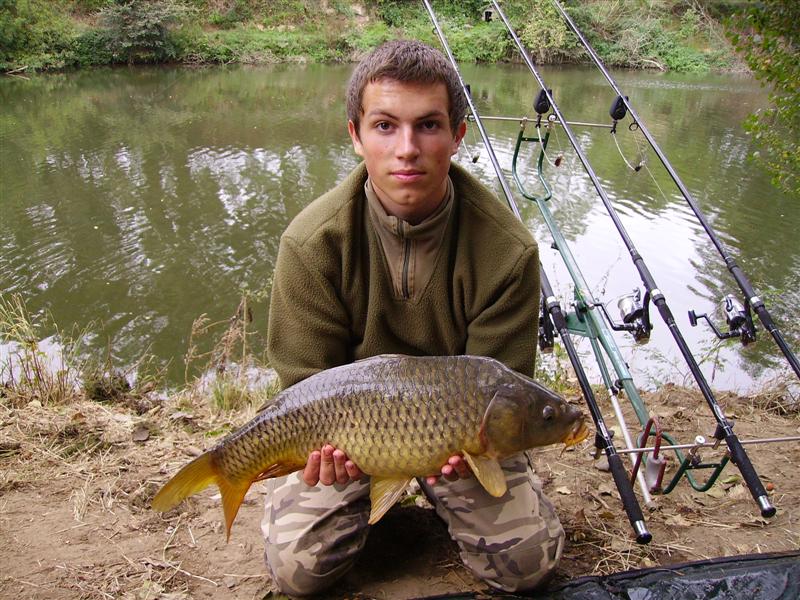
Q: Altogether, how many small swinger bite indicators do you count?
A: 3